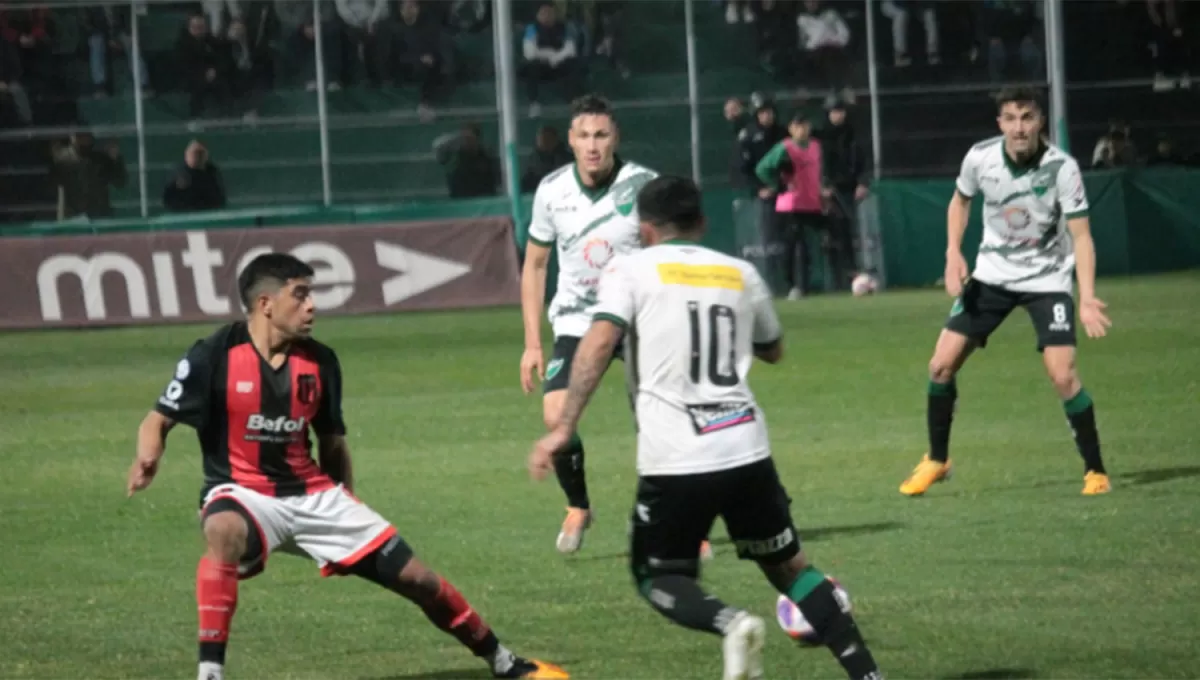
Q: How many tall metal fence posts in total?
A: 6